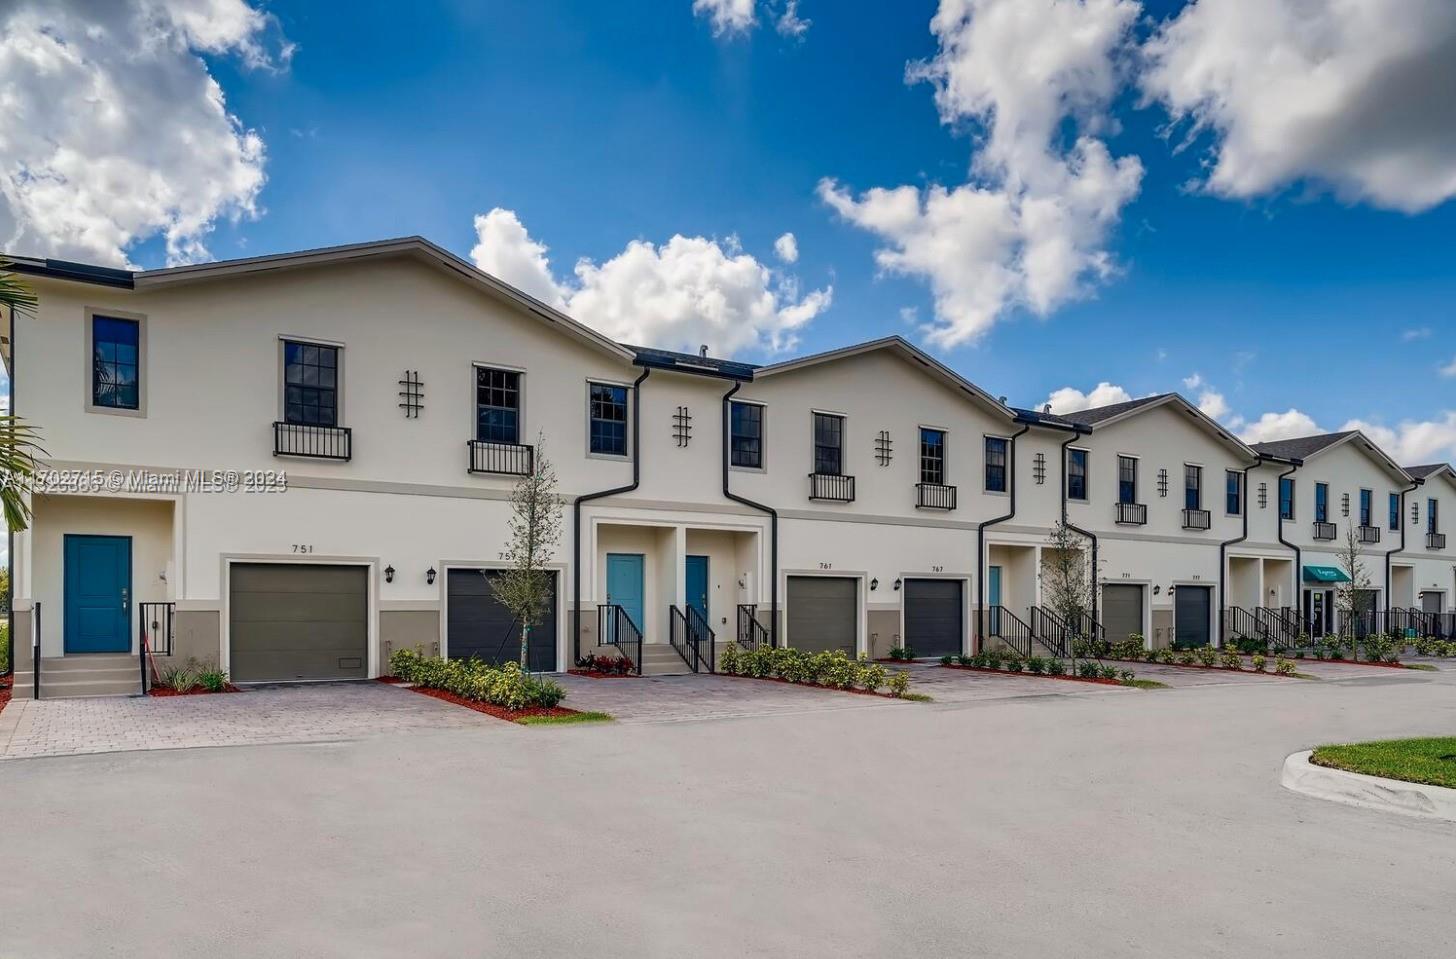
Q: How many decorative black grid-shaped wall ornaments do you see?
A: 8